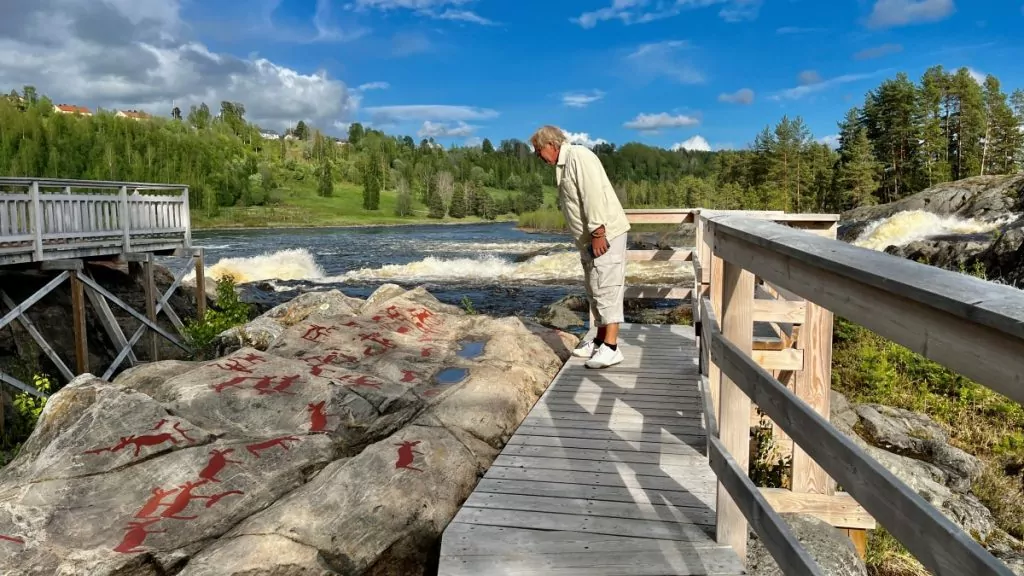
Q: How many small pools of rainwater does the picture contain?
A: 2